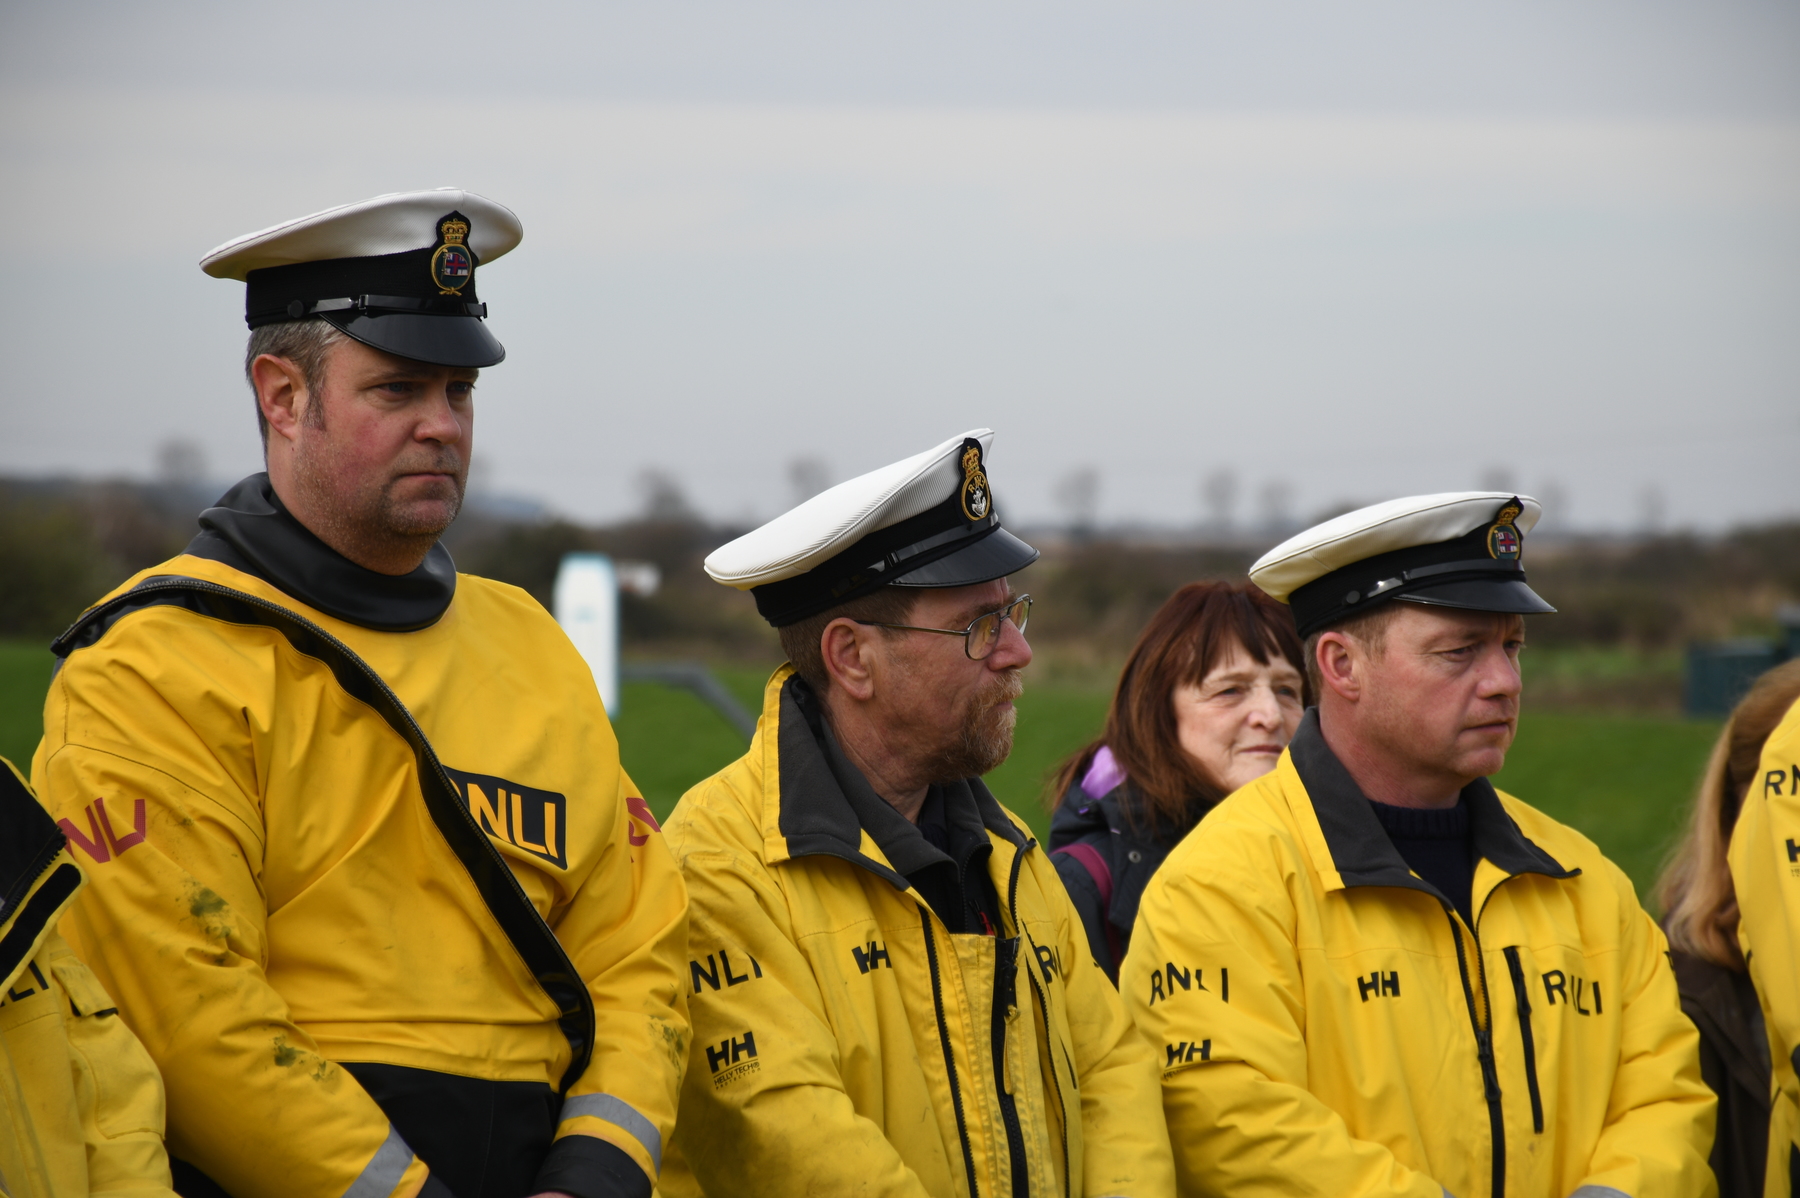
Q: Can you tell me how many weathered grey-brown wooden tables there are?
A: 0